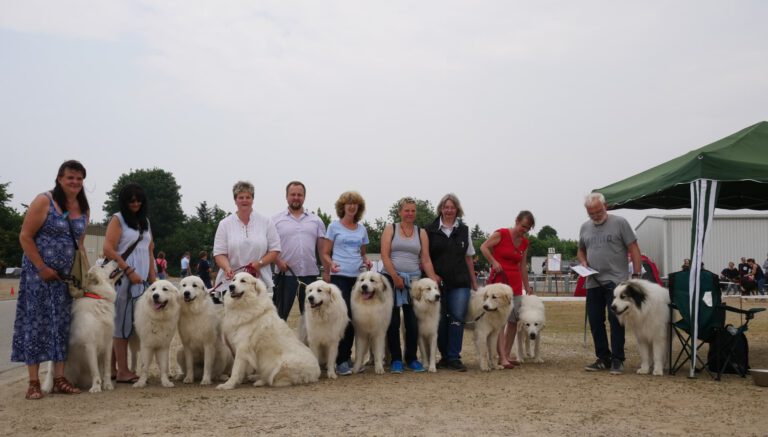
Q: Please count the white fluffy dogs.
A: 10